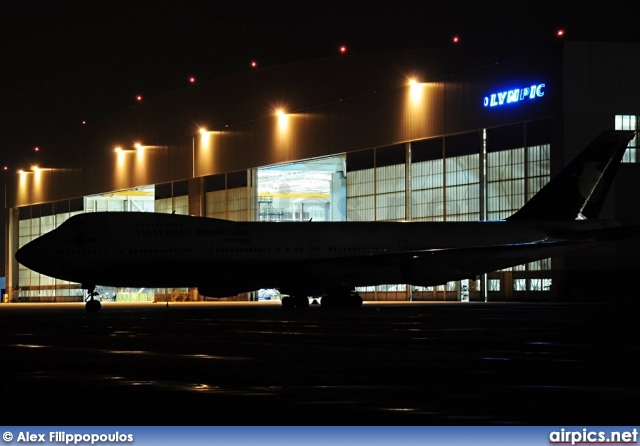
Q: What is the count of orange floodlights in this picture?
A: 7